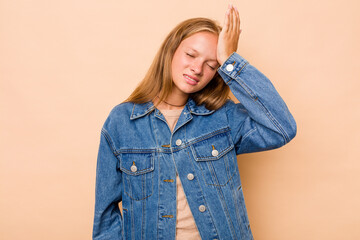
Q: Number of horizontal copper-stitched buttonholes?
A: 3